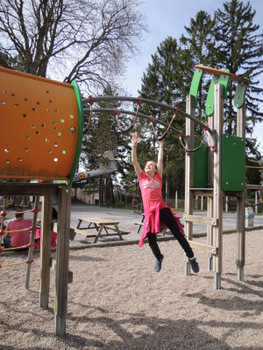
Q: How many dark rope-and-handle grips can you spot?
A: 4